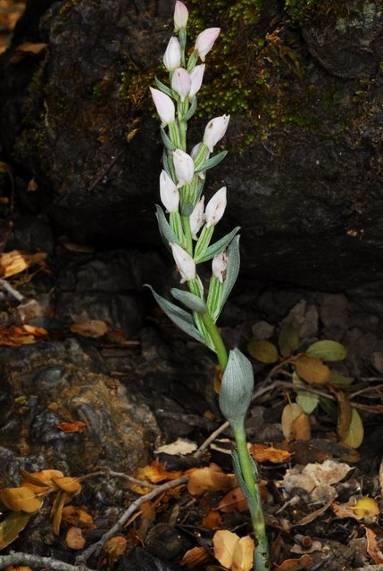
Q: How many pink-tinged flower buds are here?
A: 13